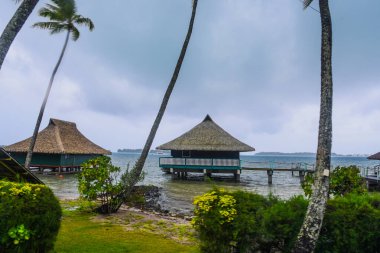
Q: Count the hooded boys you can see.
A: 0